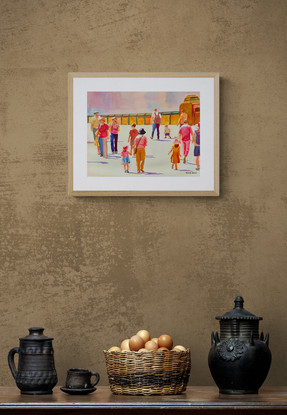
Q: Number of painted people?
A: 12